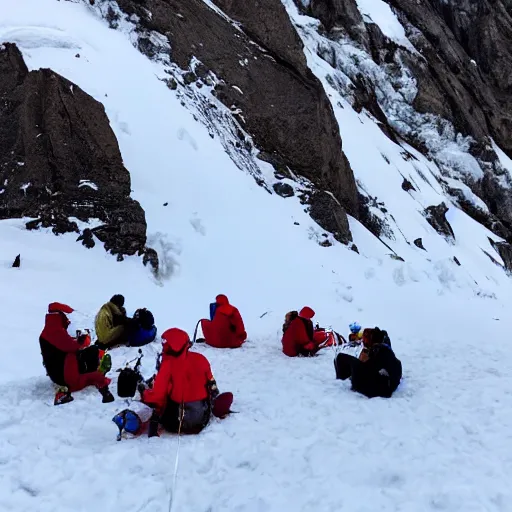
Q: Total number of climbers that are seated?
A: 6